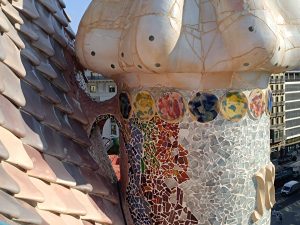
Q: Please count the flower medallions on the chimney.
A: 7